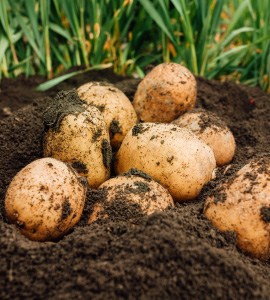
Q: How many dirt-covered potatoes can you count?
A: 8